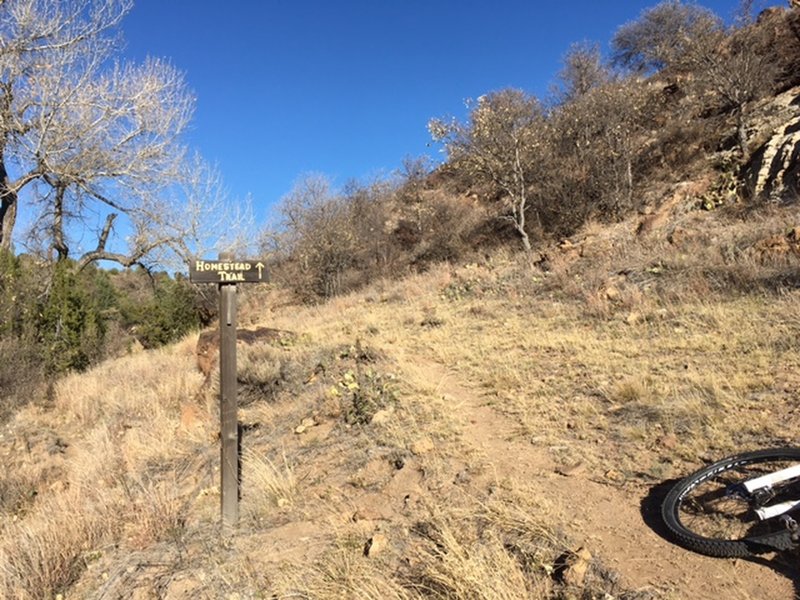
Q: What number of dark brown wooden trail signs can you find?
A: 1